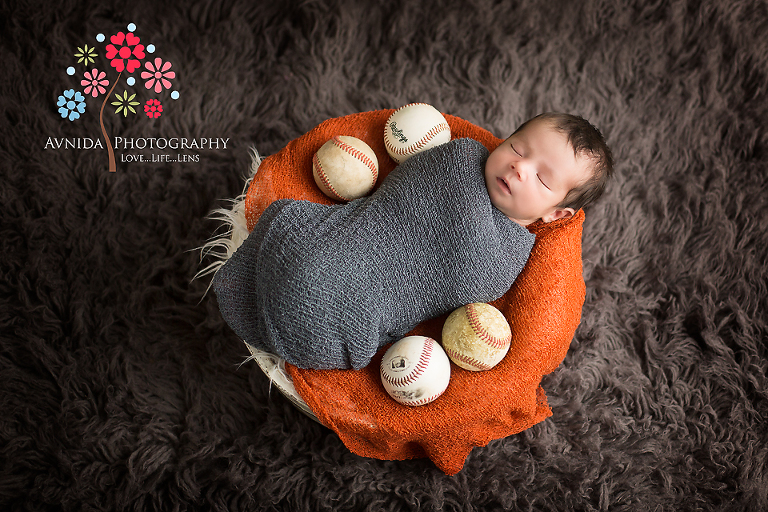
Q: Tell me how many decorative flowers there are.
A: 7